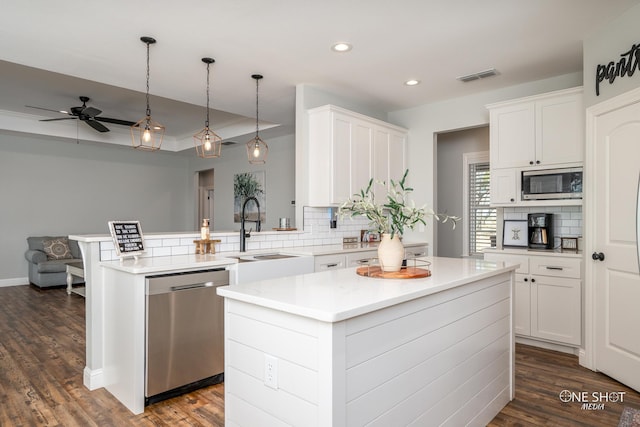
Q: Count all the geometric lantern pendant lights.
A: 3